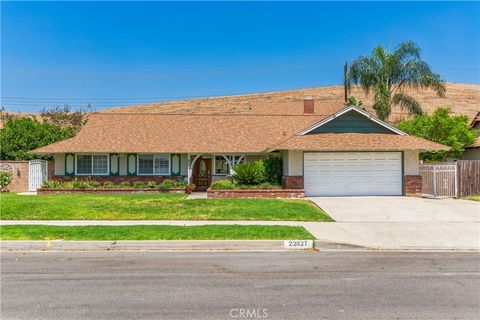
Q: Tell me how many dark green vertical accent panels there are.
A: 4